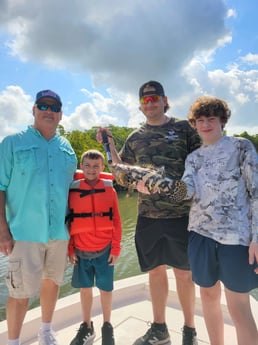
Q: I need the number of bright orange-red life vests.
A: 1